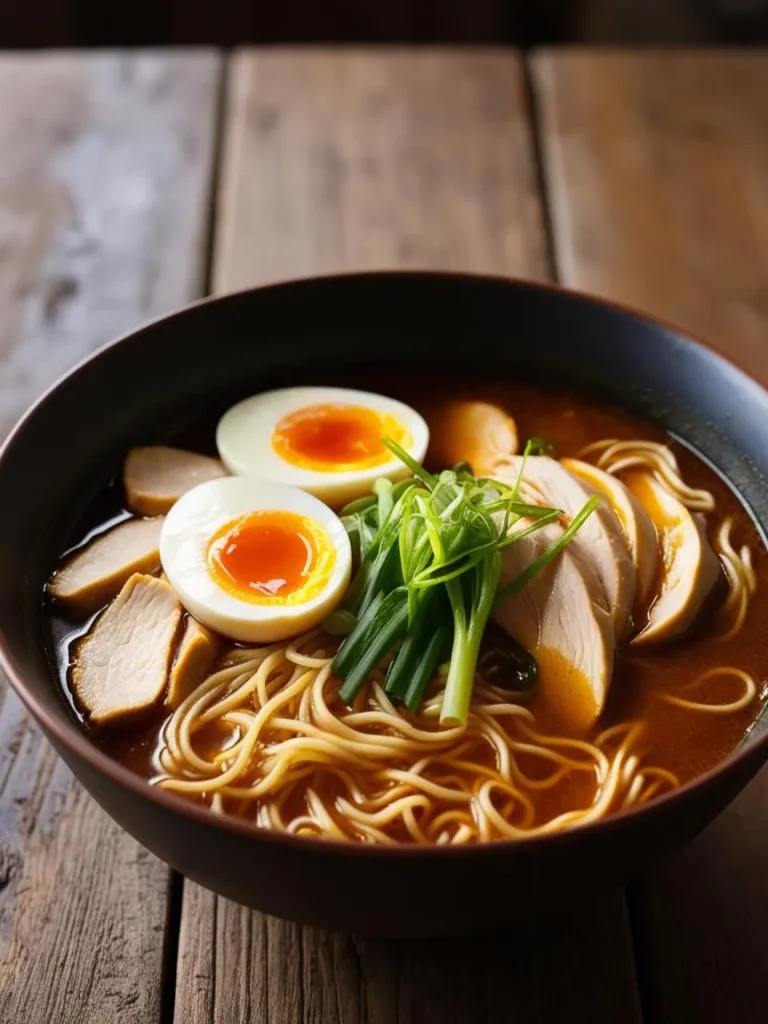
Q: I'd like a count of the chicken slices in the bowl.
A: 9